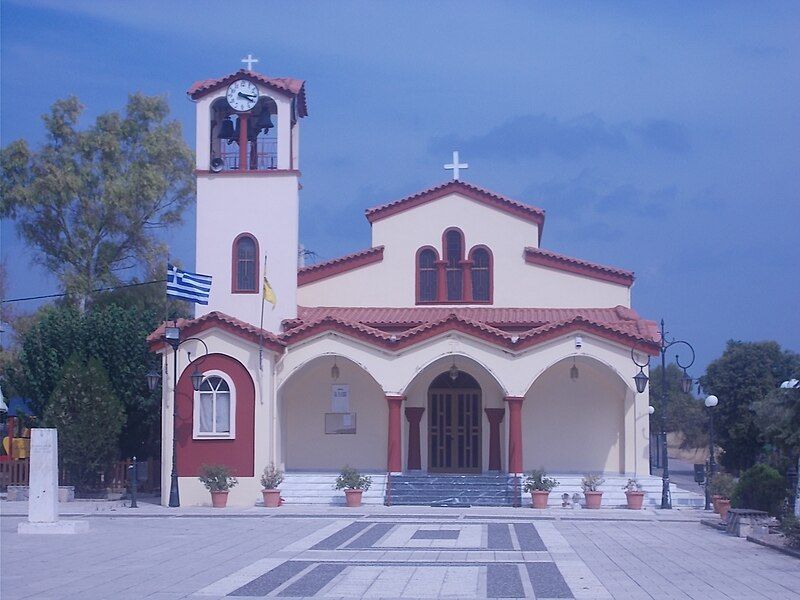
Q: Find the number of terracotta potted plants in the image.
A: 8